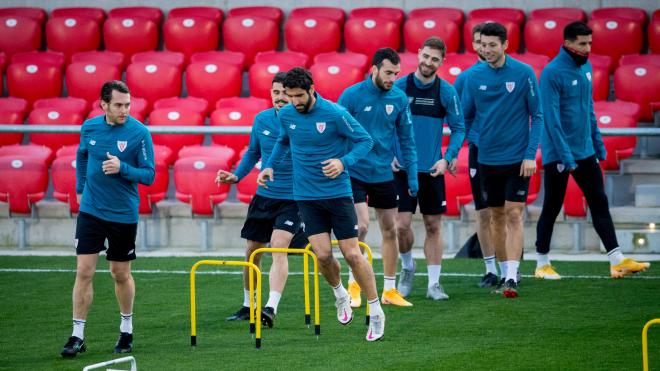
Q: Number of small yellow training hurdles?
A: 4